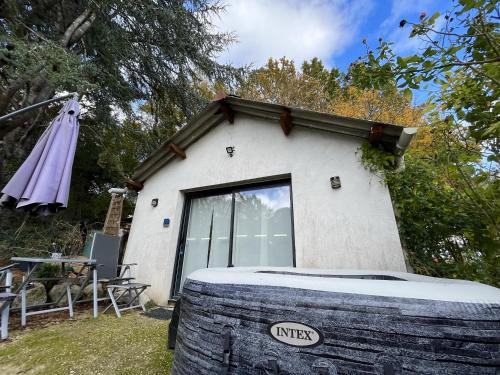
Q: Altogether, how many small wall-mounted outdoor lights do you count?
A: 3